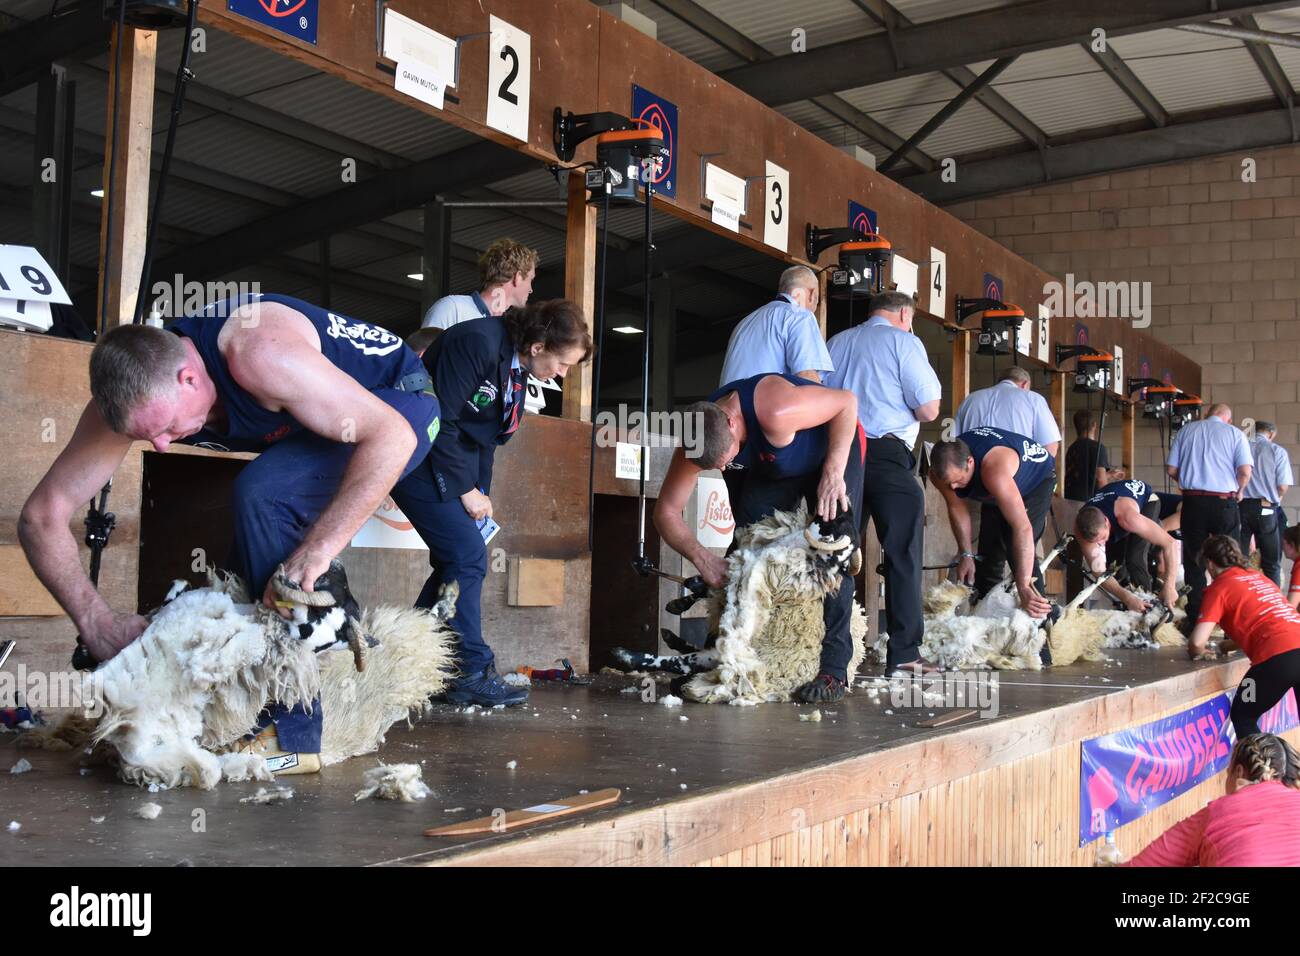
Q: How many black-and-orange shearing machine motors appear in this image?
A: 6